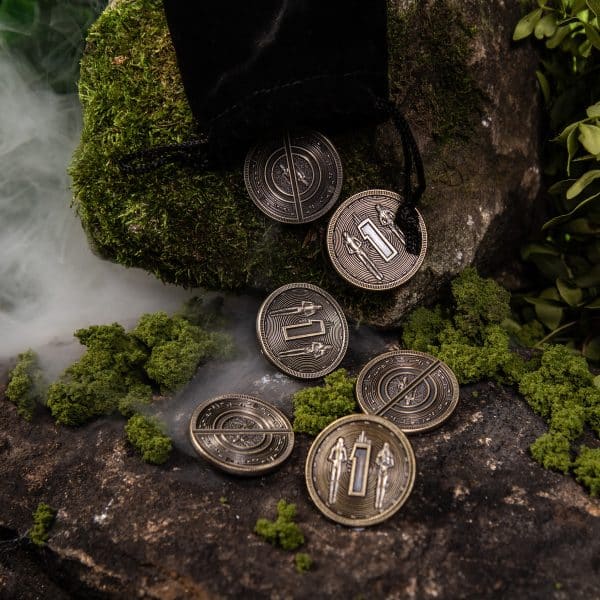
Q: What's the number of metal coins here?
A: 6